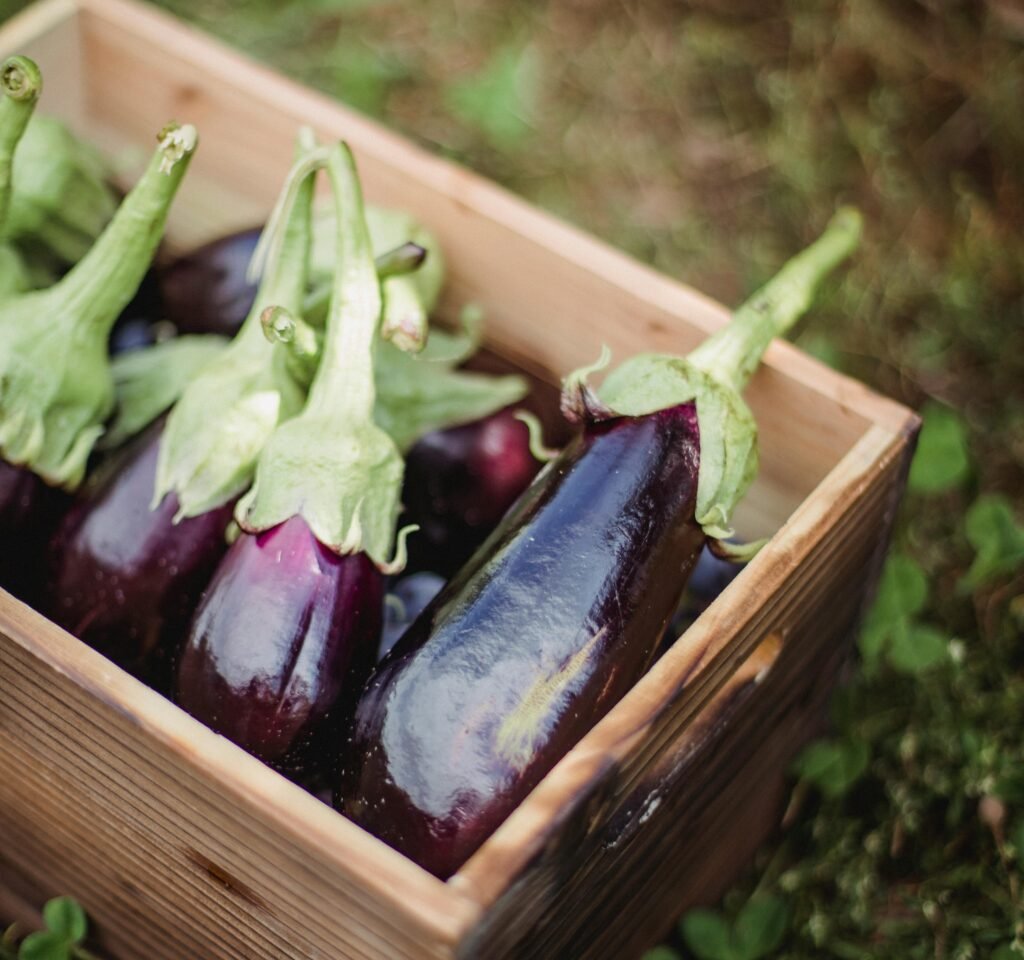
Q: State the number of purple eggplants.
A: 6